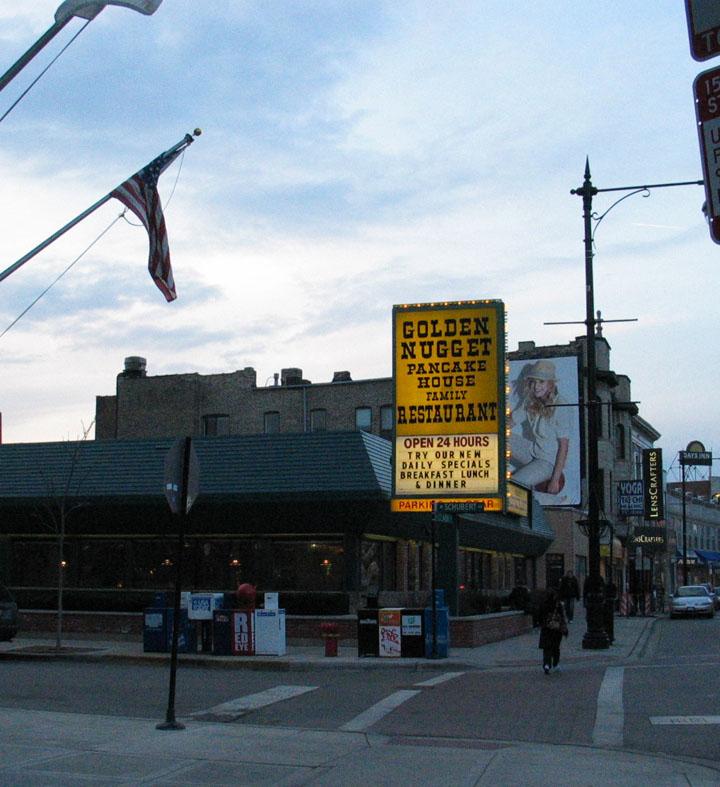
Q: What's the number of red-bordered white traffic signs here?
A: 2